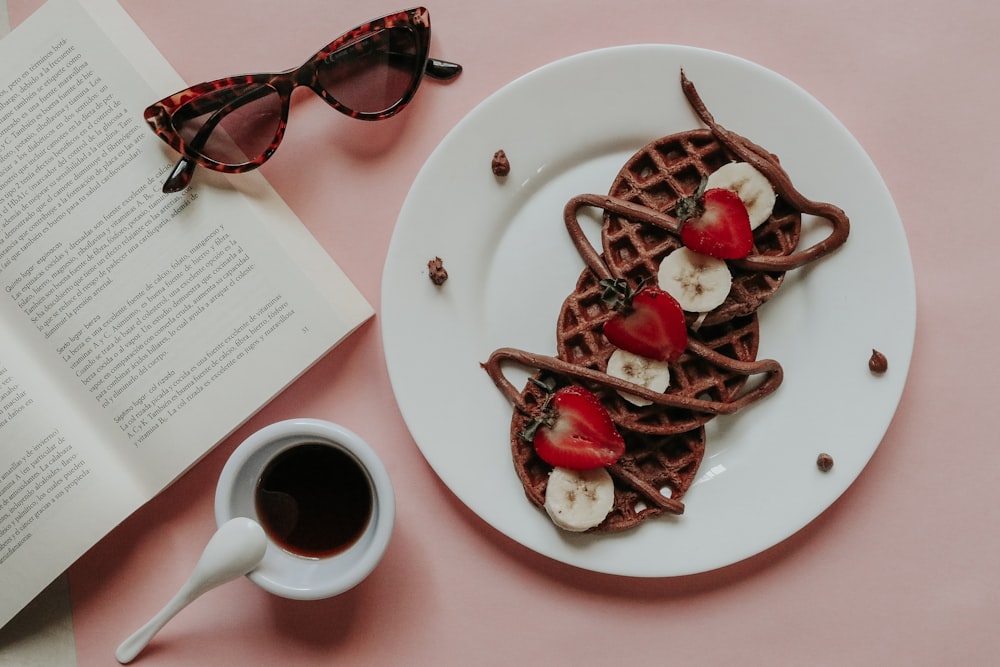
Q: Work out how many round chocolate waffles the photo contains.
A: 3